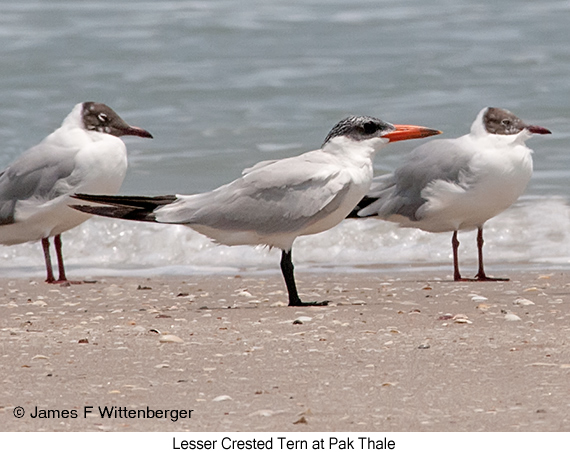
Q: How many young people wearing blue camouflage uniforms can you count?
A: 0